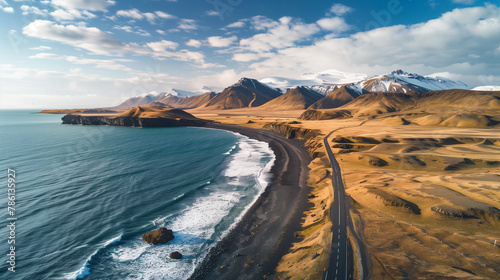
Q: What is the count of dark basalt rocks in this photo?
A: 2